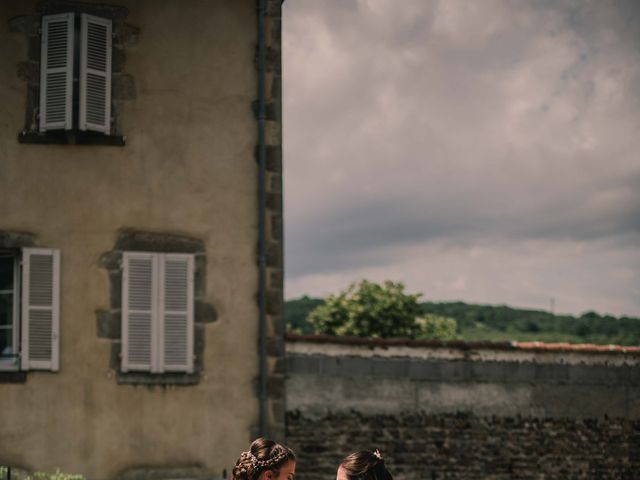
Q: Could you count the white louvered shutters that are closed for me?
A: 2